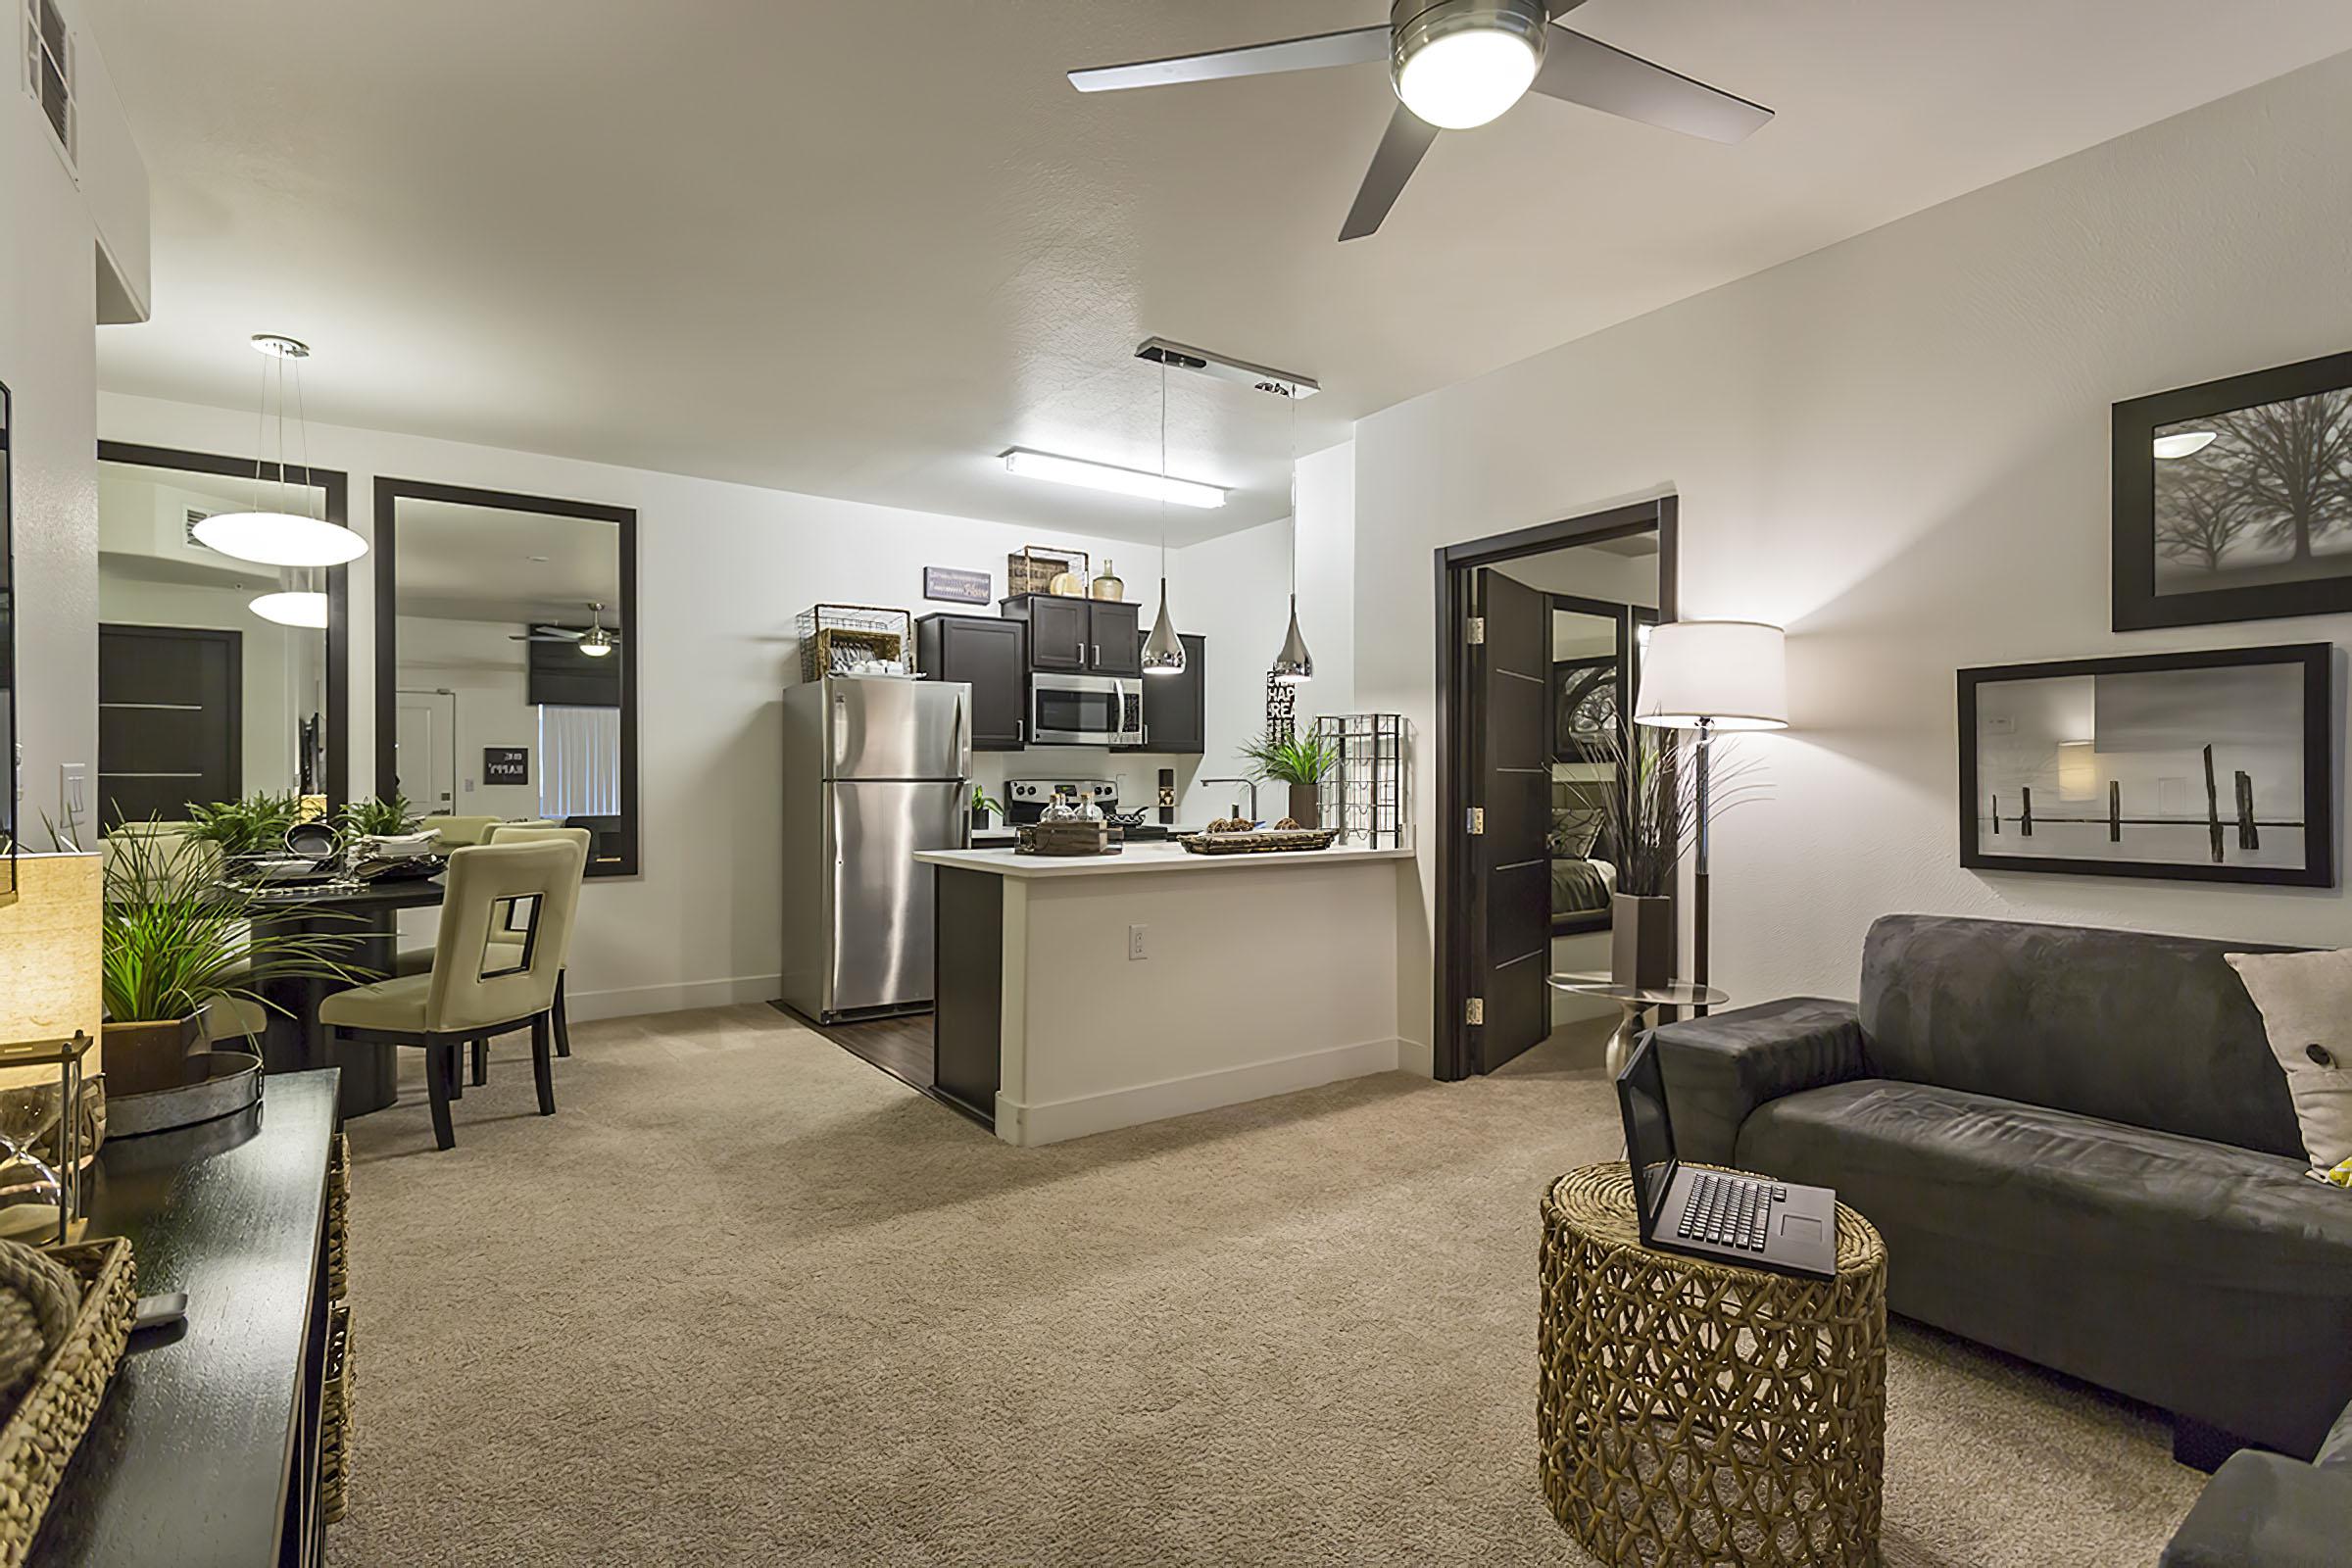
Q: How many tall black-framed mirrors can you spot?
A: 2